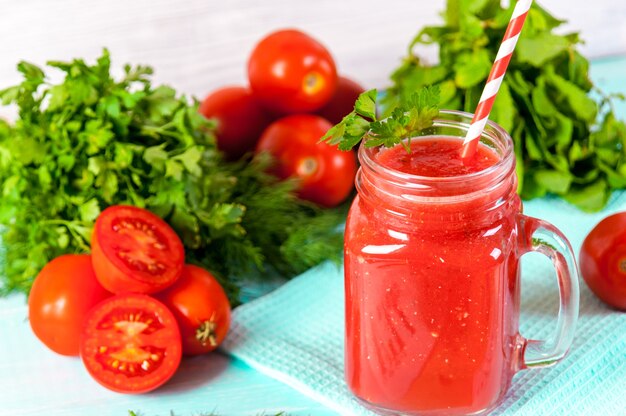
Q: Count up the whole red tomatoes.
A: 7